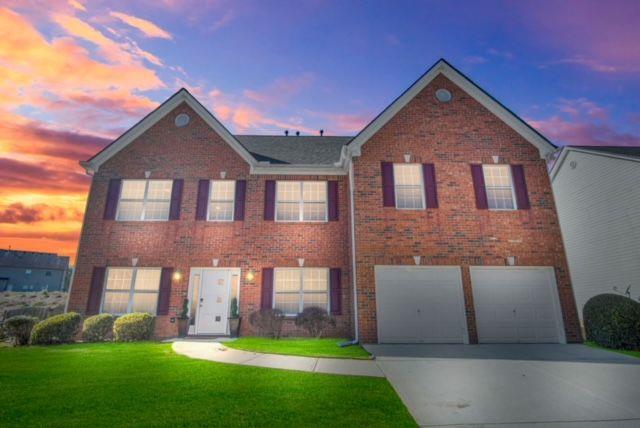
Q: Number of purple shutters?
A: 14